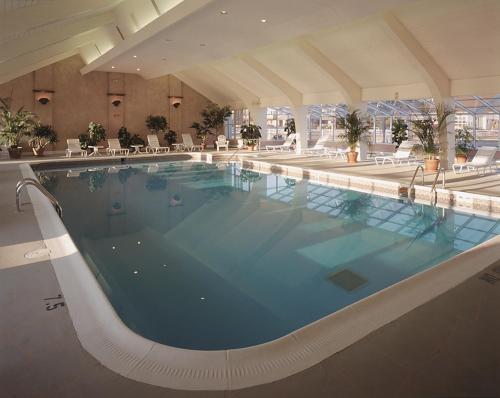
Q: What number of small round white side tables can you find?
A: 3